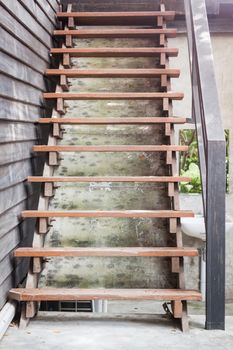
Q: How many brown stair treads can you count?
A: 11